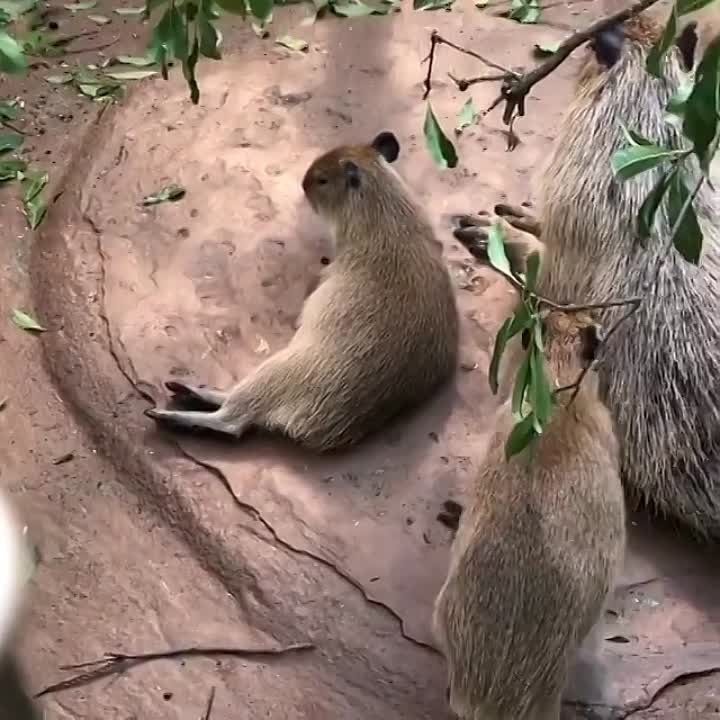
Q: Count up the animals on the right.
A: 2